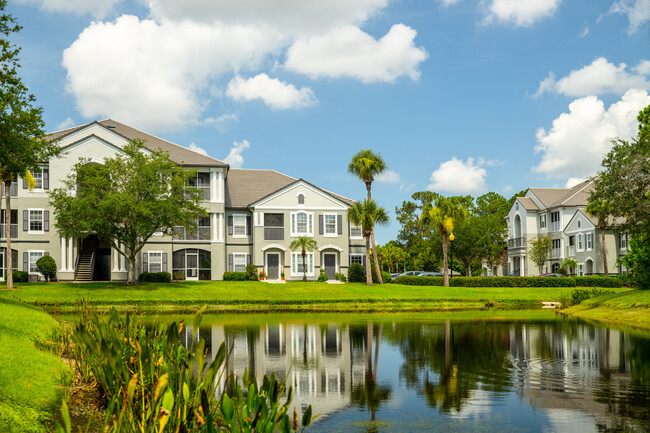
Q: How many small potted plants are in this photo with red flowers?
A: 1